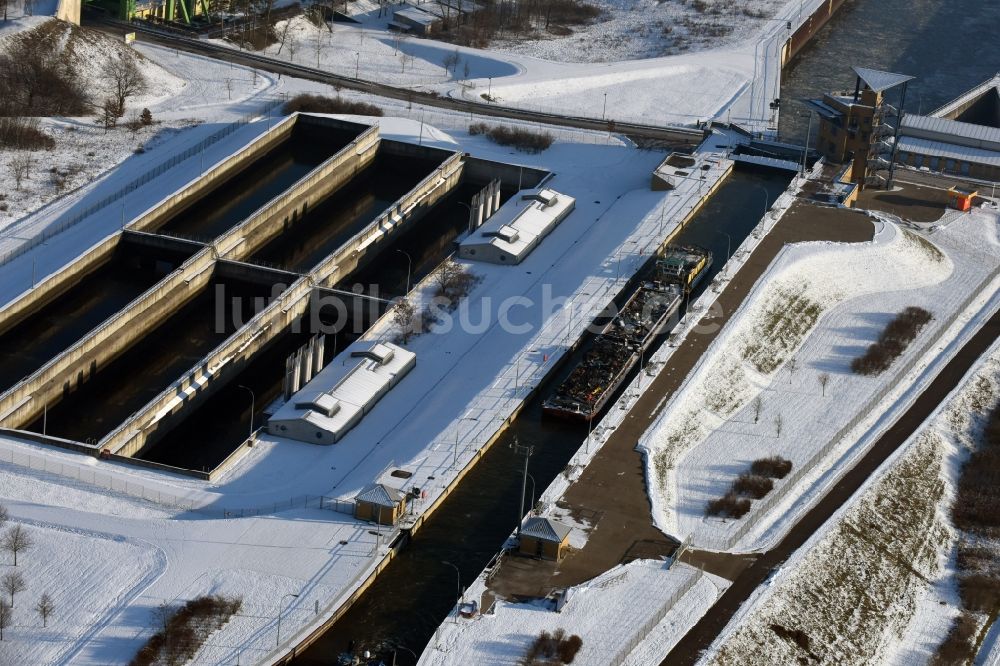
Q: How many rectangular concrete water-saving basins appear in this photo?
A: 6